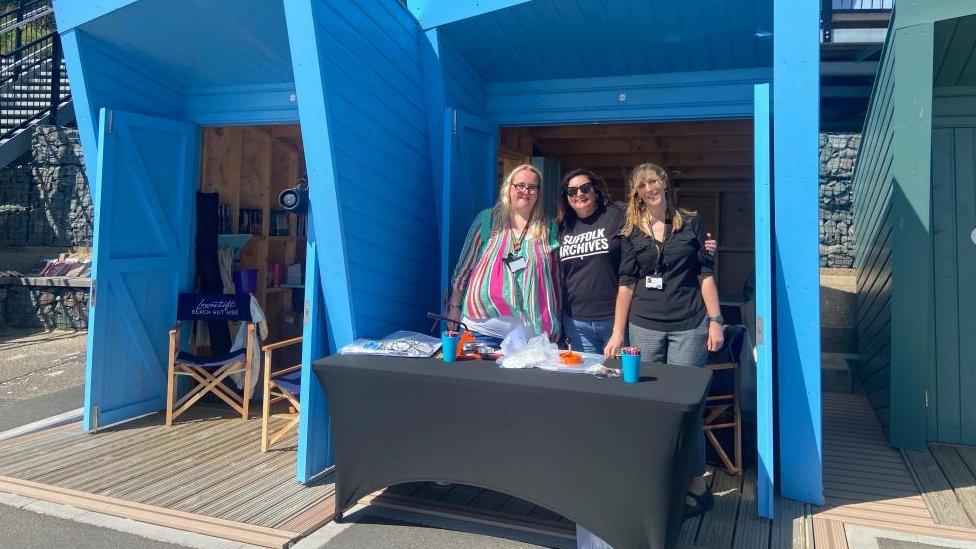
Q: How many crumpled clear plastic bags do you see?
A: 1